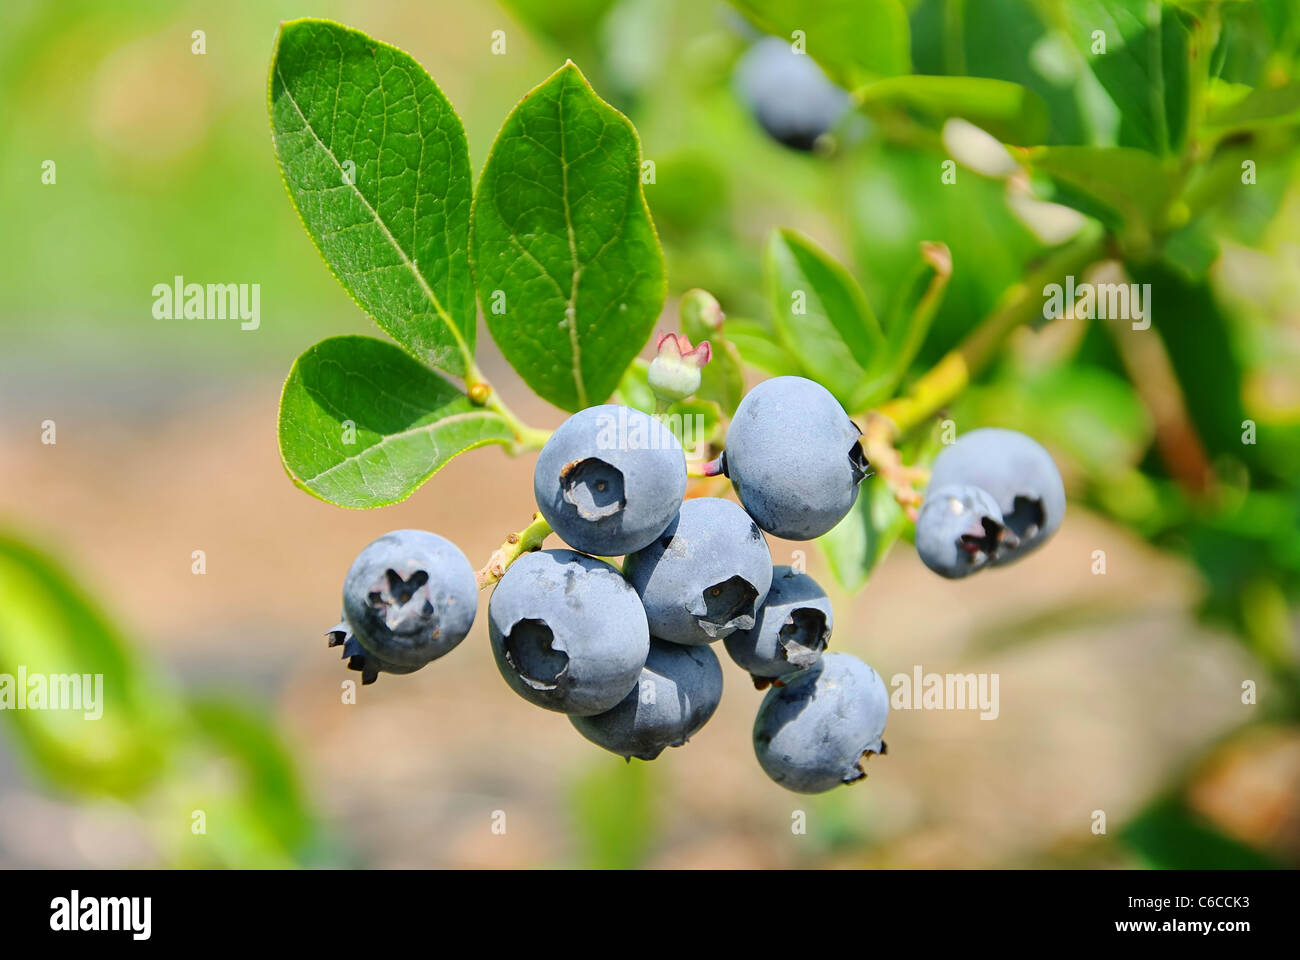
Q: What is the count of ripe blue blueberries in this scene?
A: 12